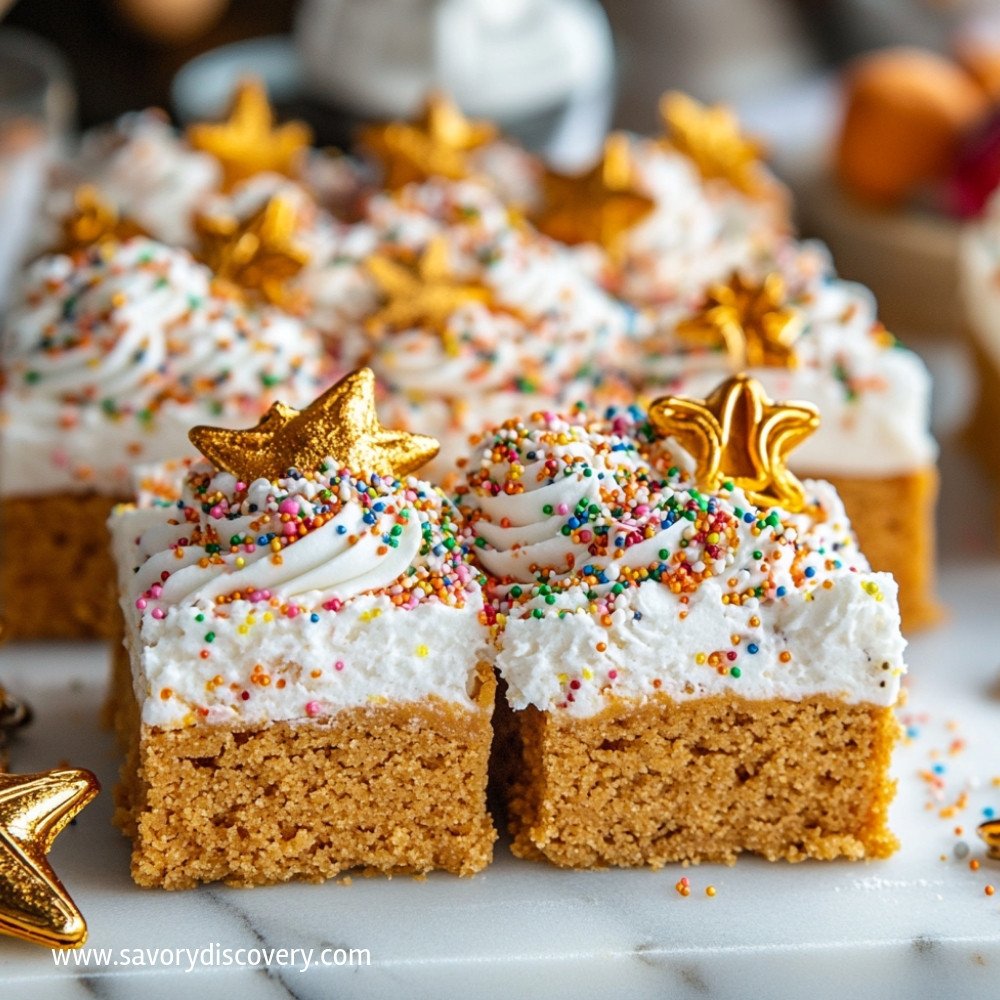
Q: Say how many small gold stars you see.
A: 11